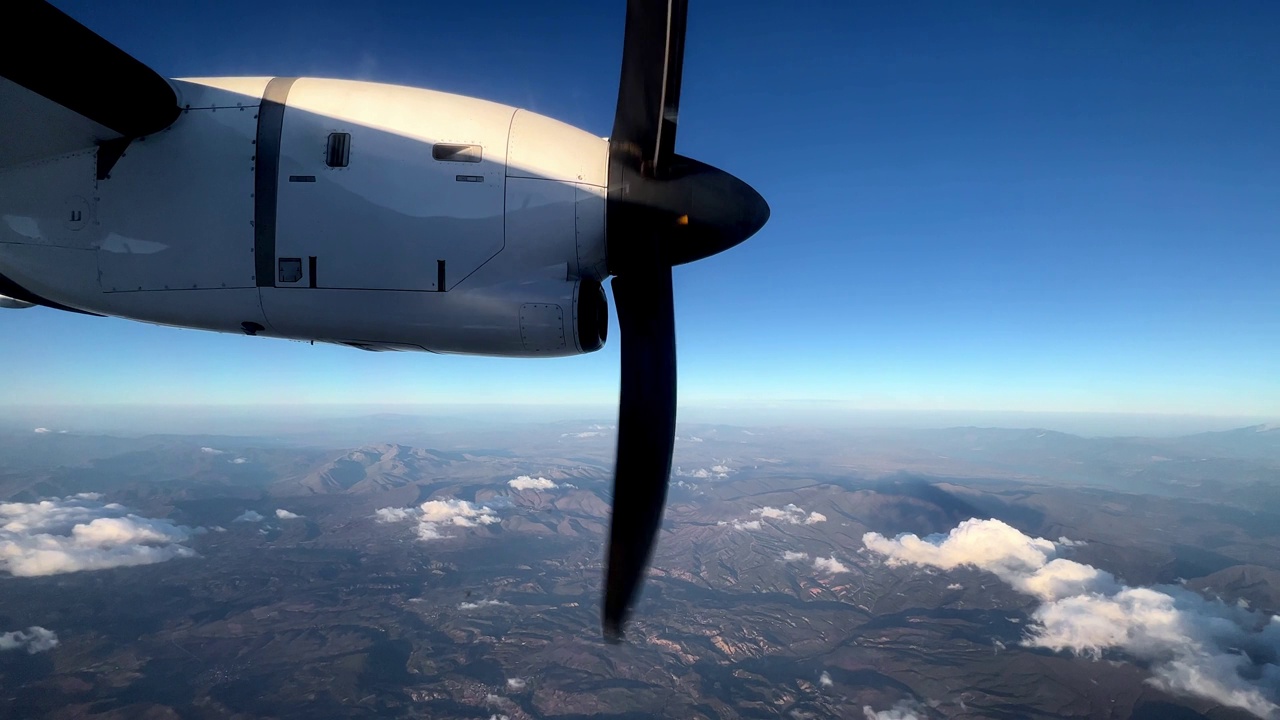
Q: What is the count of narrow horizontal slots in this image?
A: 2